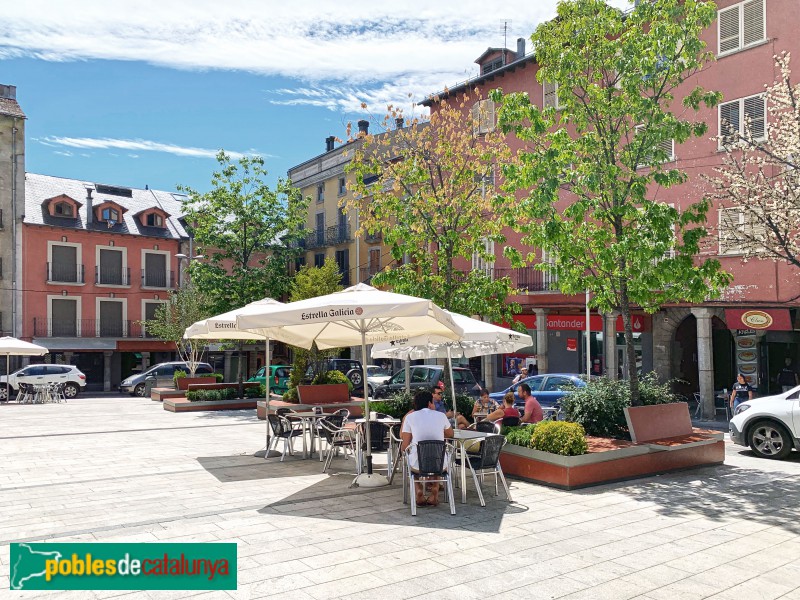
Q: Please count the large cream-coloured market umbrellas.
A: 4